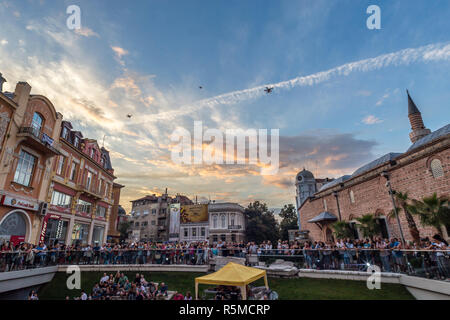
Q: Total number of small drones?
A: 3